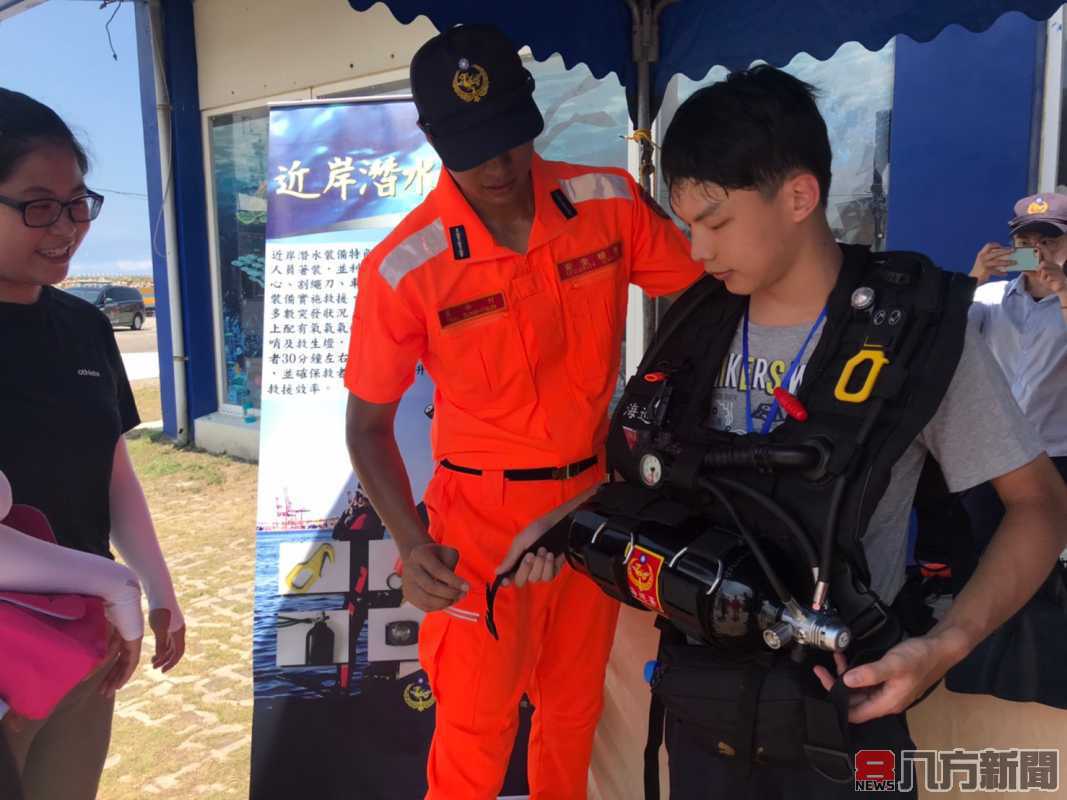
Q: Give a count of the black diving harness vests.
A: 1